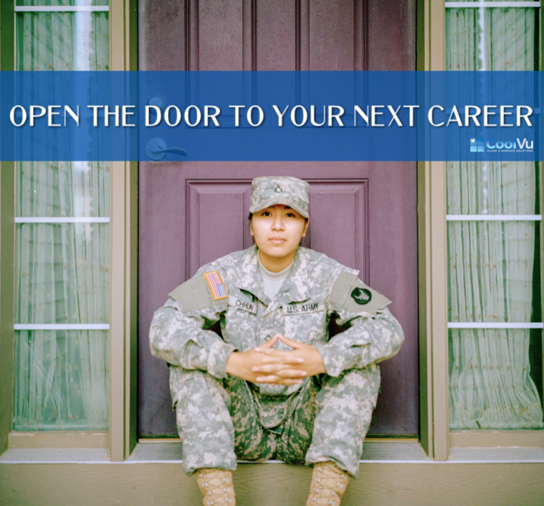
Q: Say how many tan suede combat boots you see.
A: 2